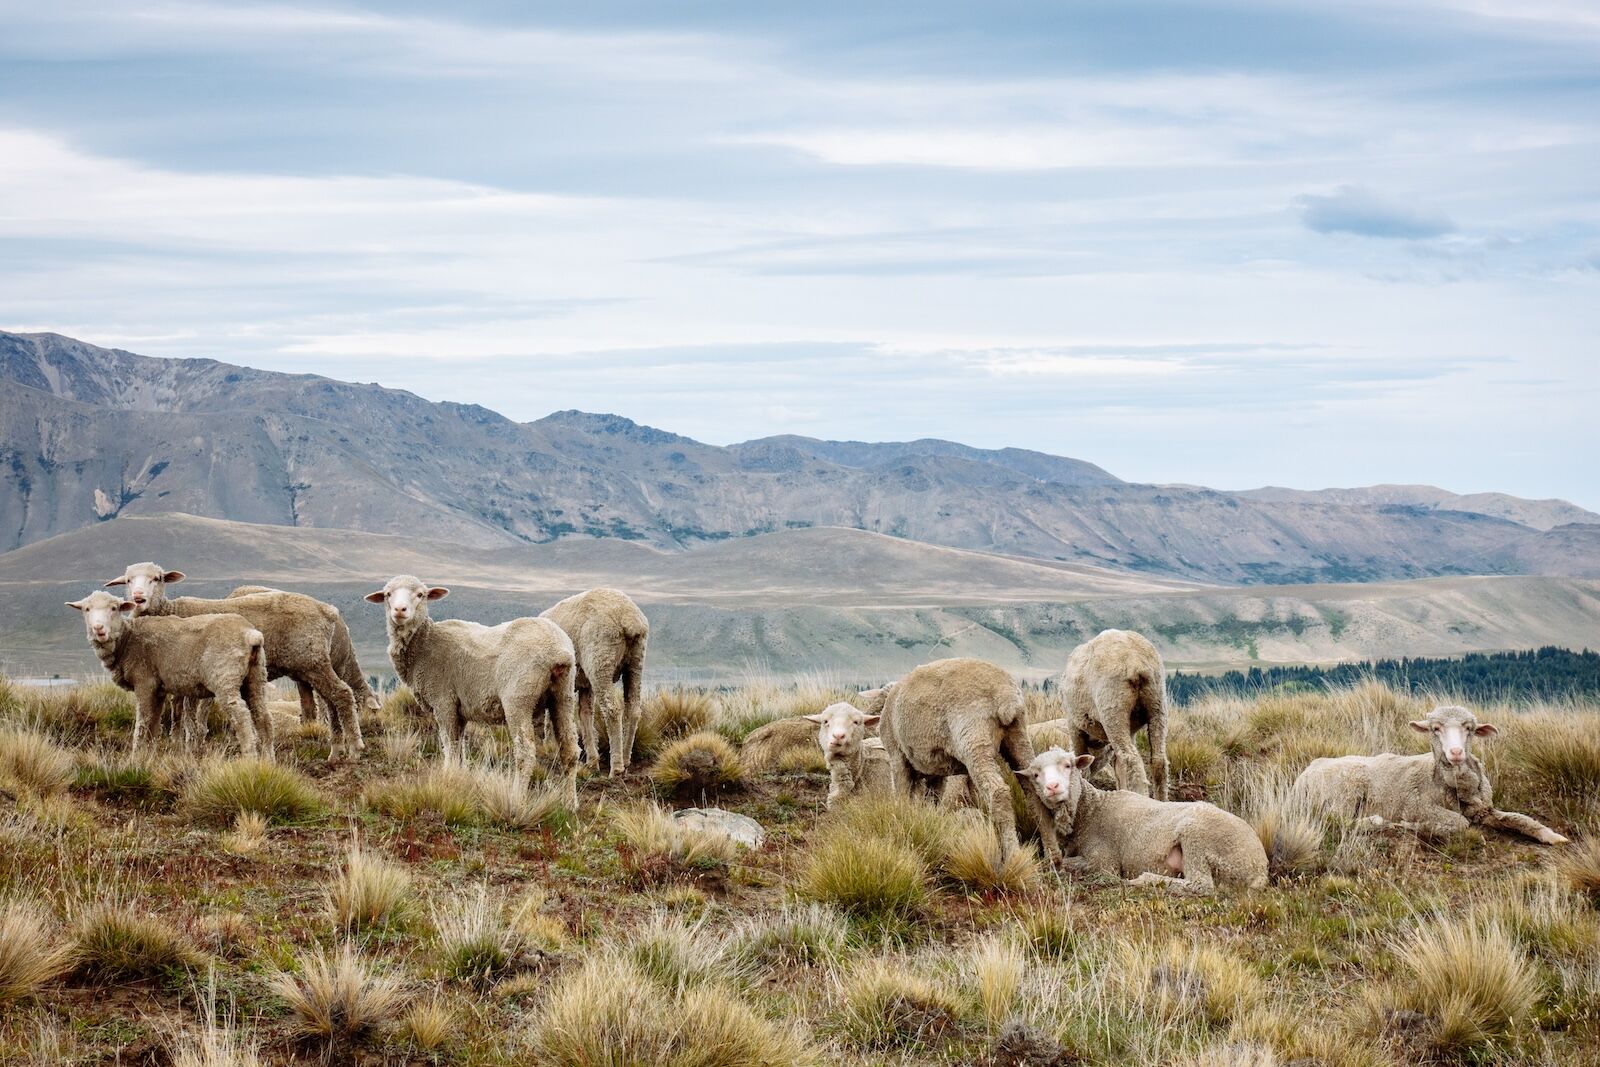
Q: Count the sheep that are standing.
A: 7